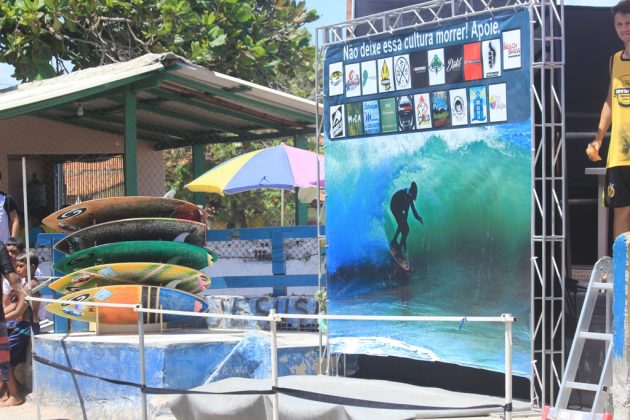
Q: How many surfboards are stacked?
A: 5